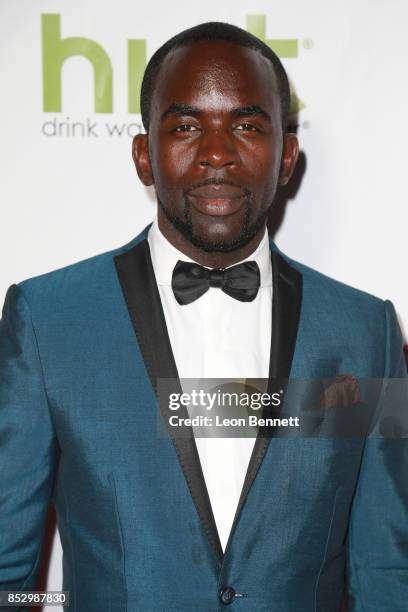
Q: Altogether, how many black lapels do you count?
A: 2